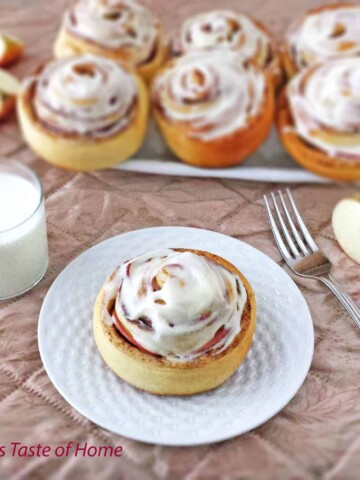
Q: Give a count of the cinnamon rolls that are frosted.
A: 7